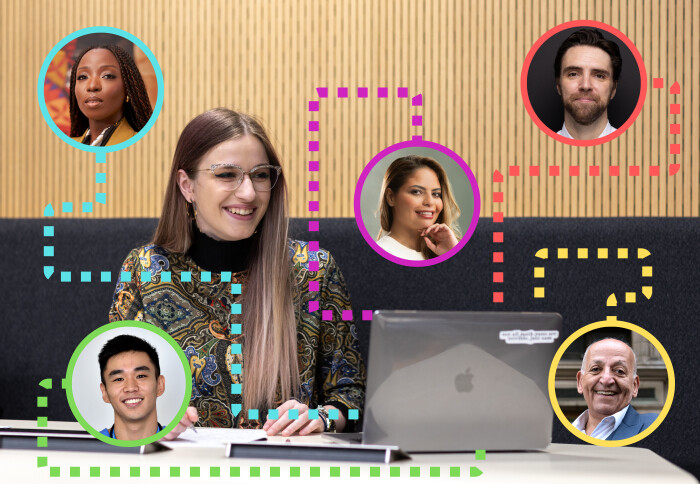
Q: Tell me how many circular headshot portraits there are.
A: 5